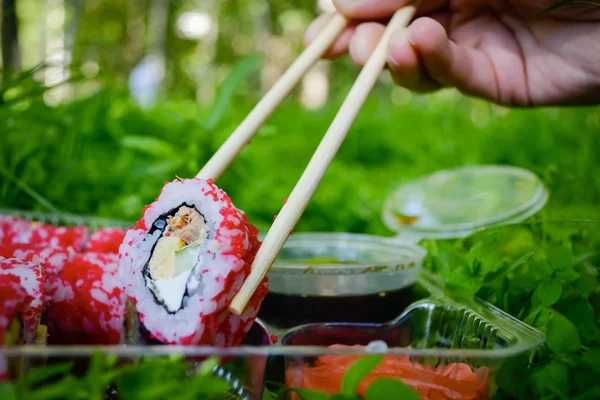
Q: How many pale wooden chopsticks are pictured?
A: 2